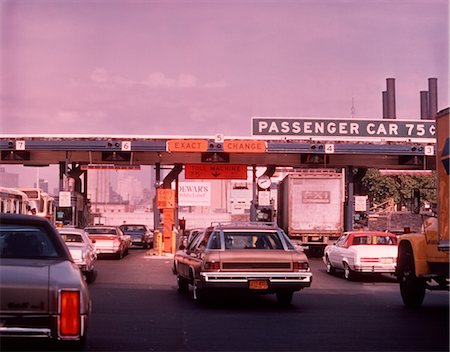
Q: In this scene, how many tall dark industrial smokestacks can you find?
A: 4